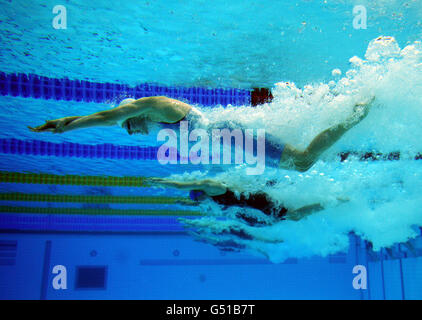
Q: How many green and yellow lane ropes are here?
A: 3